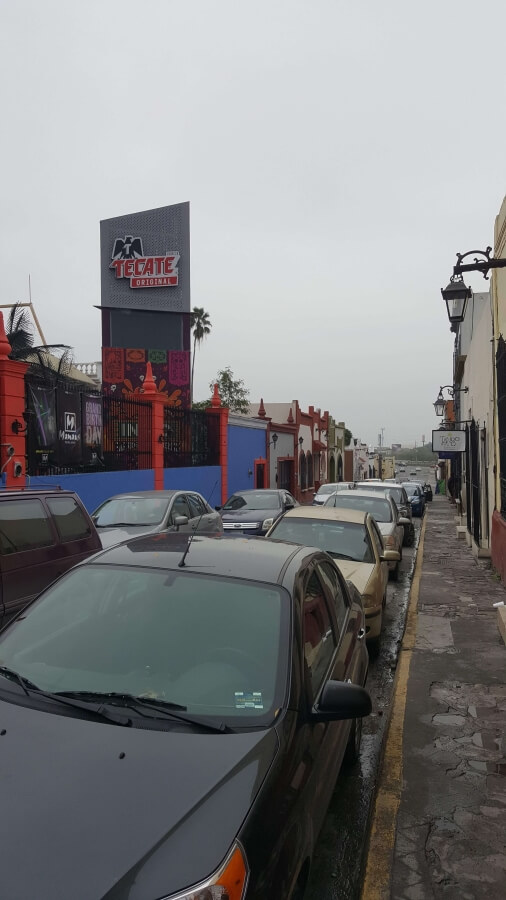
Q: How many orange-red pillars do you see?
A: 3